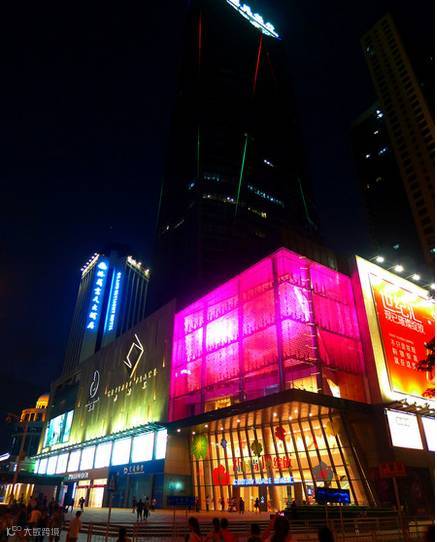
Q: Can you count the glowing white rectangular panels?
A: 12